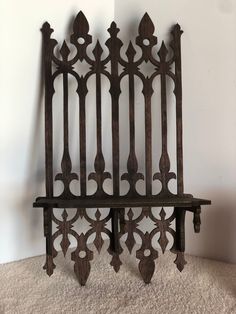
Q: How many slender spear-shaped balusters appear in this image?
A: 4